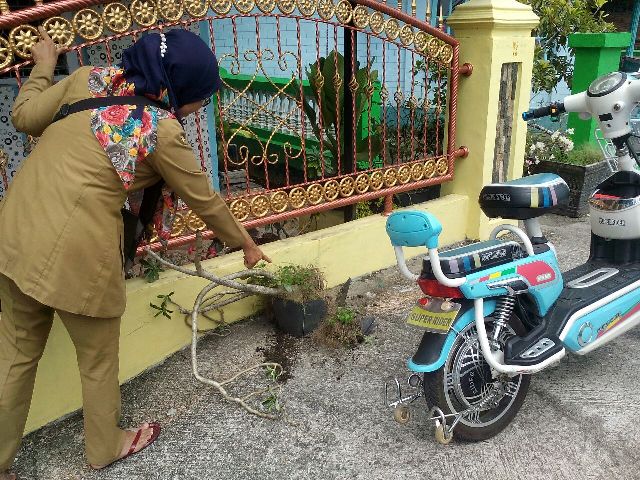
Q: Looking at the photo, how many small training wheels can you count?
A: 2